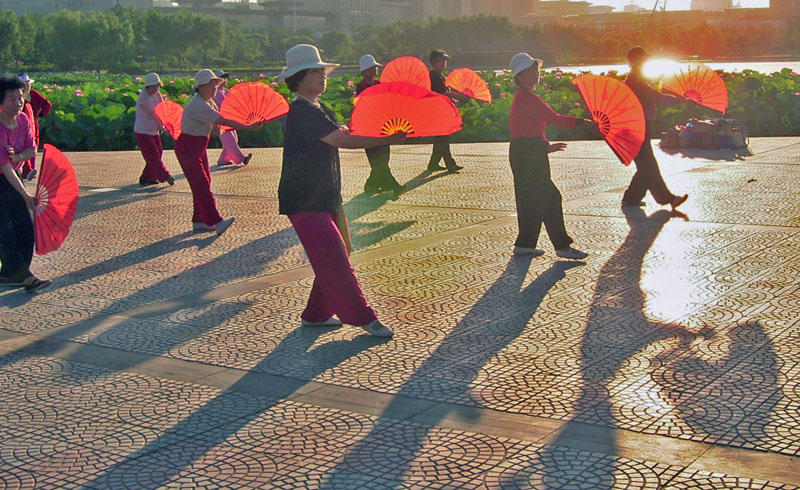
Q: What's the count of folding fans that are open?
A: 8